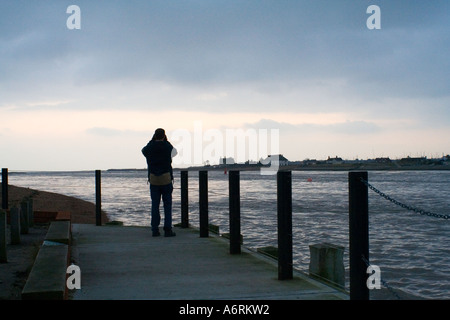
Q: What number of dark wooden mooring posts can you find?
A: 7